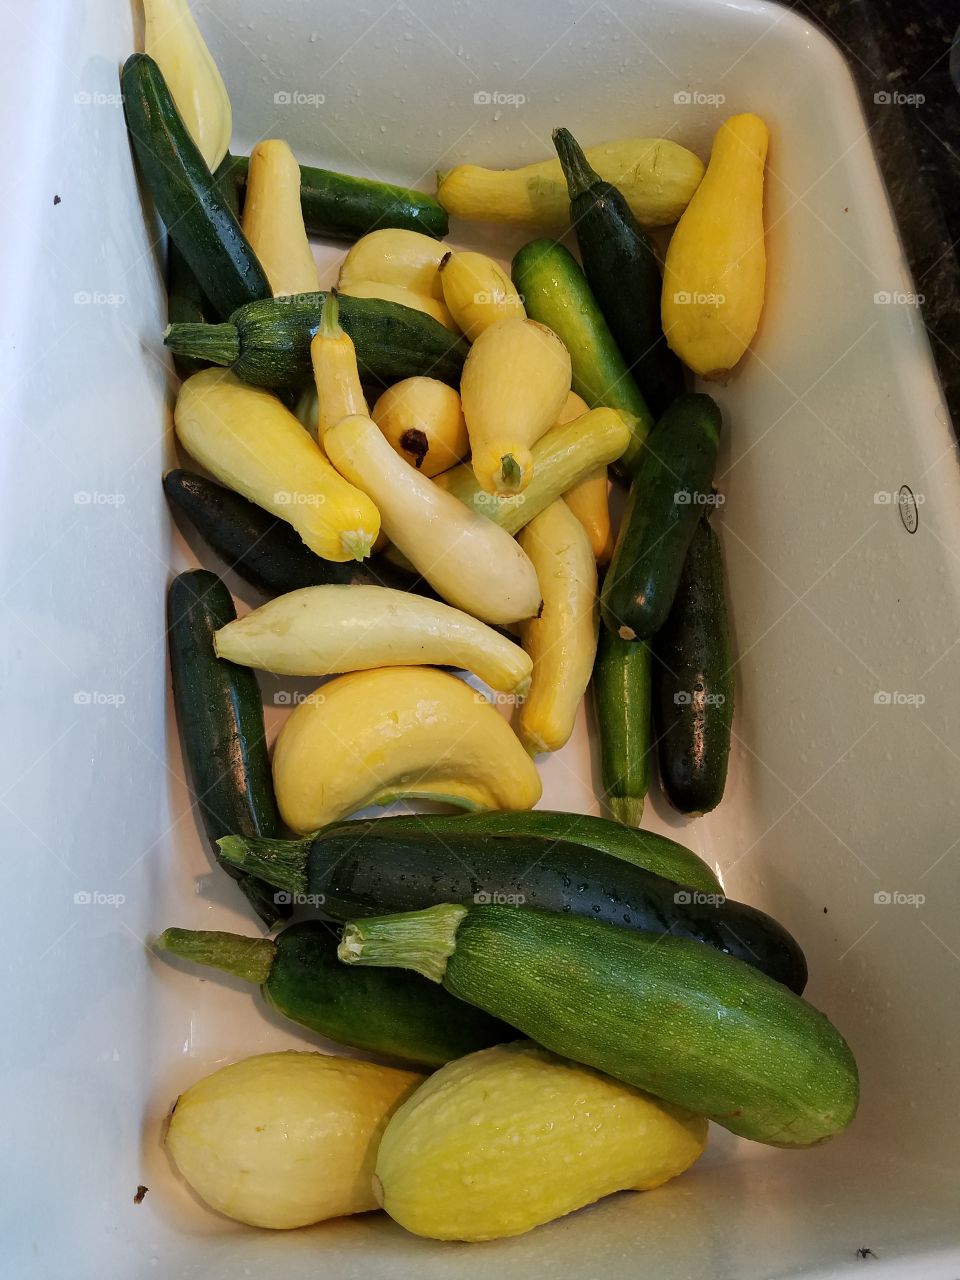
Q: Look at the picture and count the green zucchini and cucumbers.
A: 15